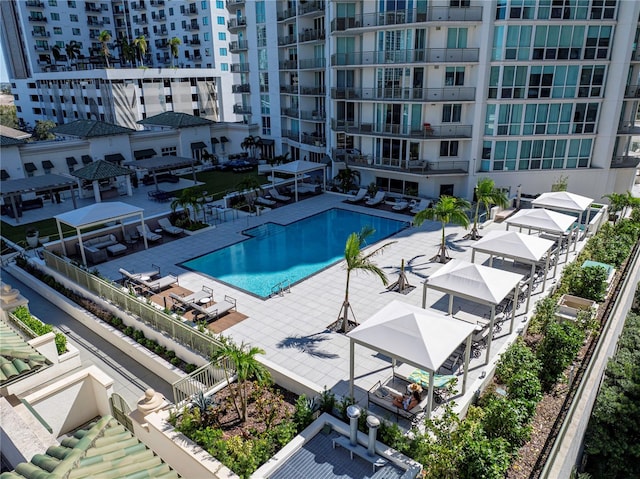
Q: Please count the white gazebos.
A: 7